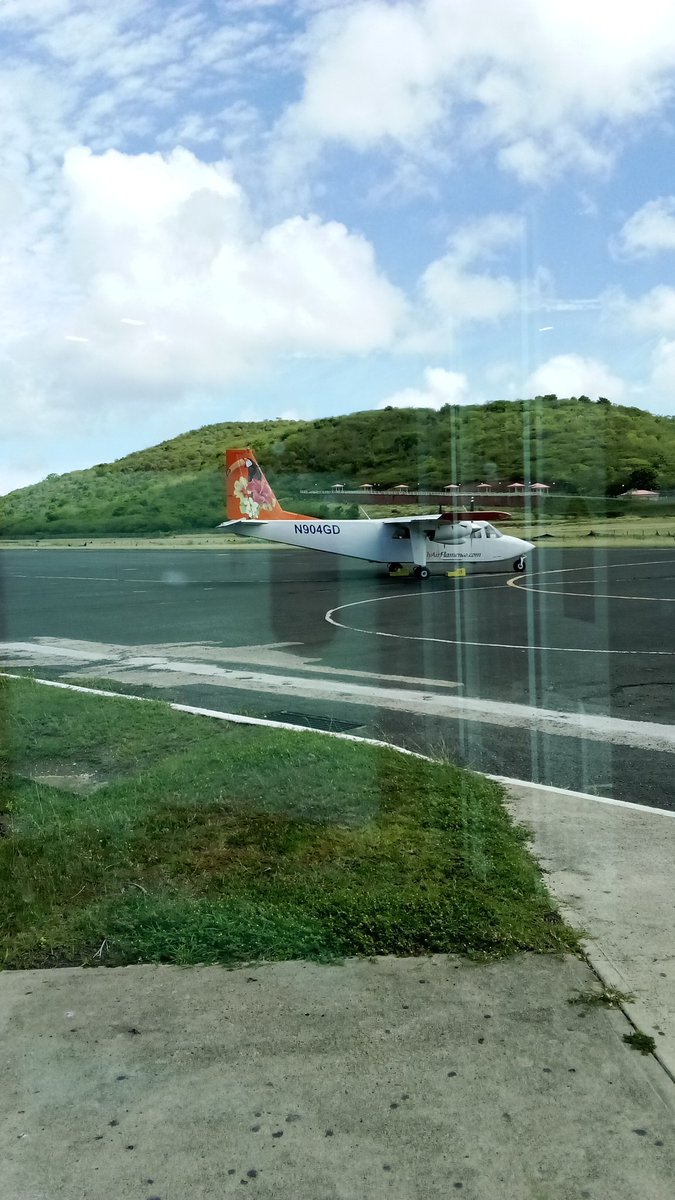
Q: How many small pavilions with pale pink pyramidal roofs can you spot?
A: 7